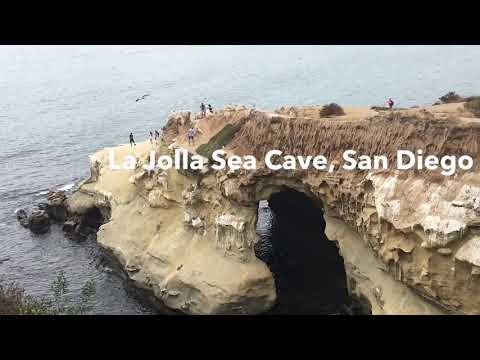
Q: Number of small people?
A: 7